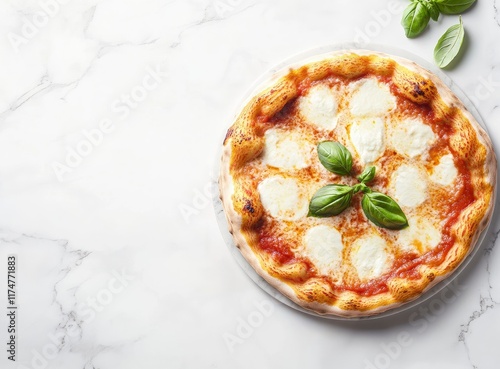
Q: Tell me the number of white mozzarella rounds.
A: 11